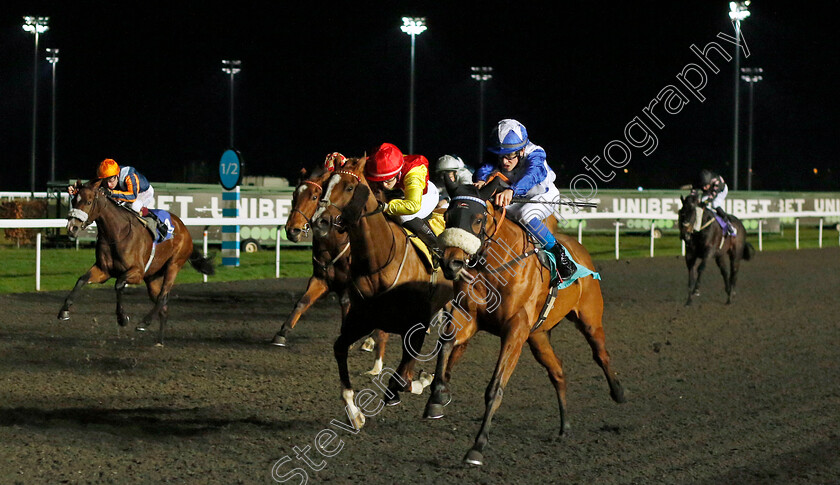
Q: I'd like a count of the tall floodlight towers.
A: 7